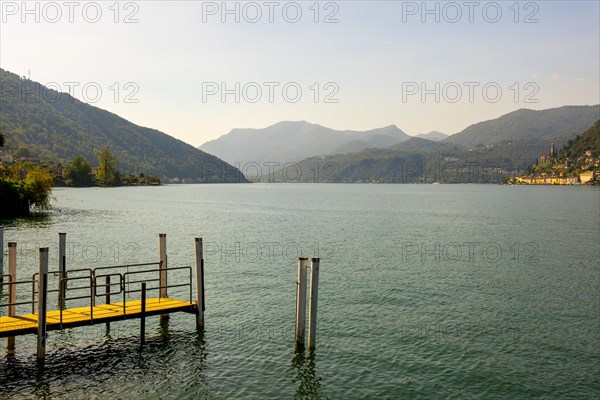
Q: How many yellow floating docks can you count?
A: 1